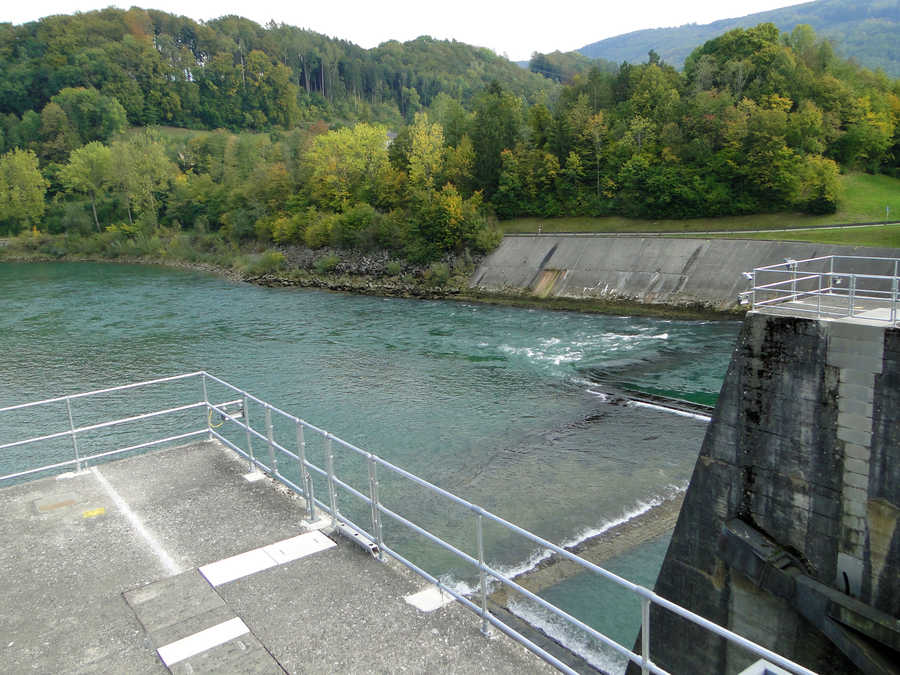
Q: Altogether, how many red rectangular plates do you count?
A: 0